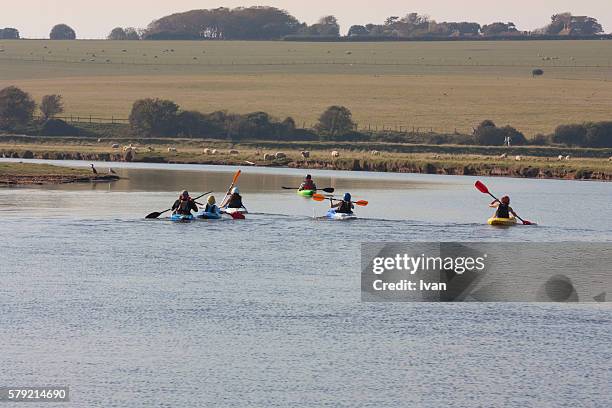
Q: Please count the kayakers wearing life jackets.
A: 6